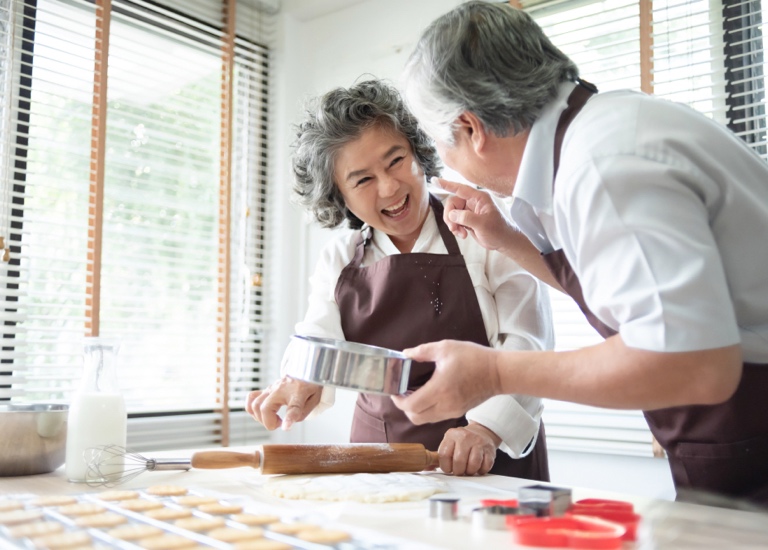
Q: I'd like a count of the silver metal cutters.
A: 3